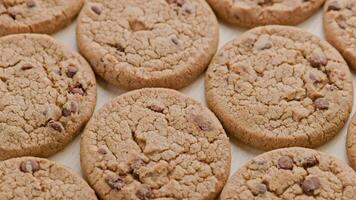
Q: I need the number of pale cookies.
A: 10